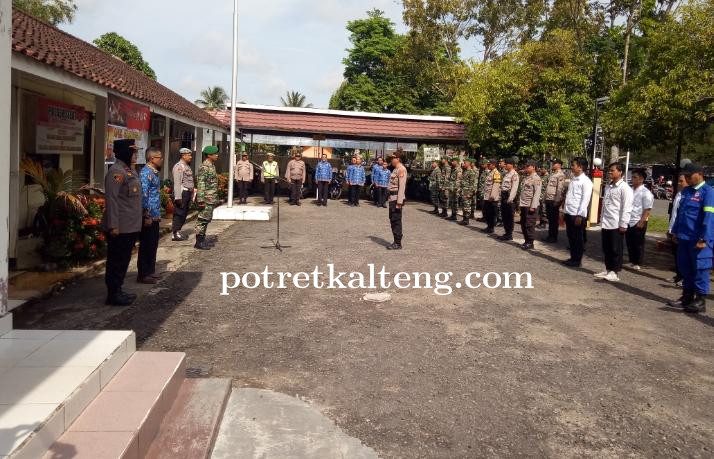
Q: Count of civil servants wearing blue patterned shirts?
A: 6